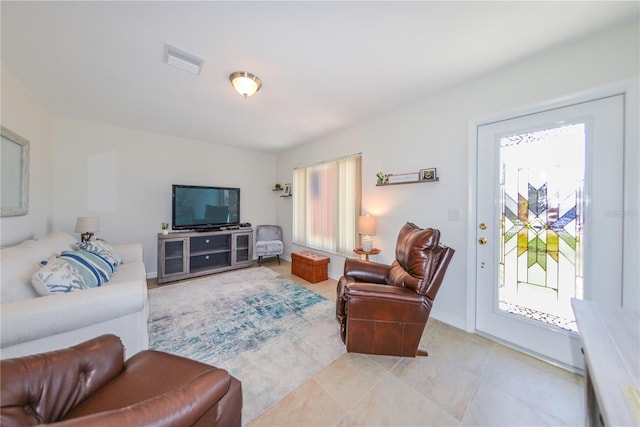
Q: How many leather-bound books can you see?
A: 0